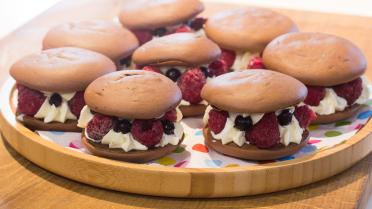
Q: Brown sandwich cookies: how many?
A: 8